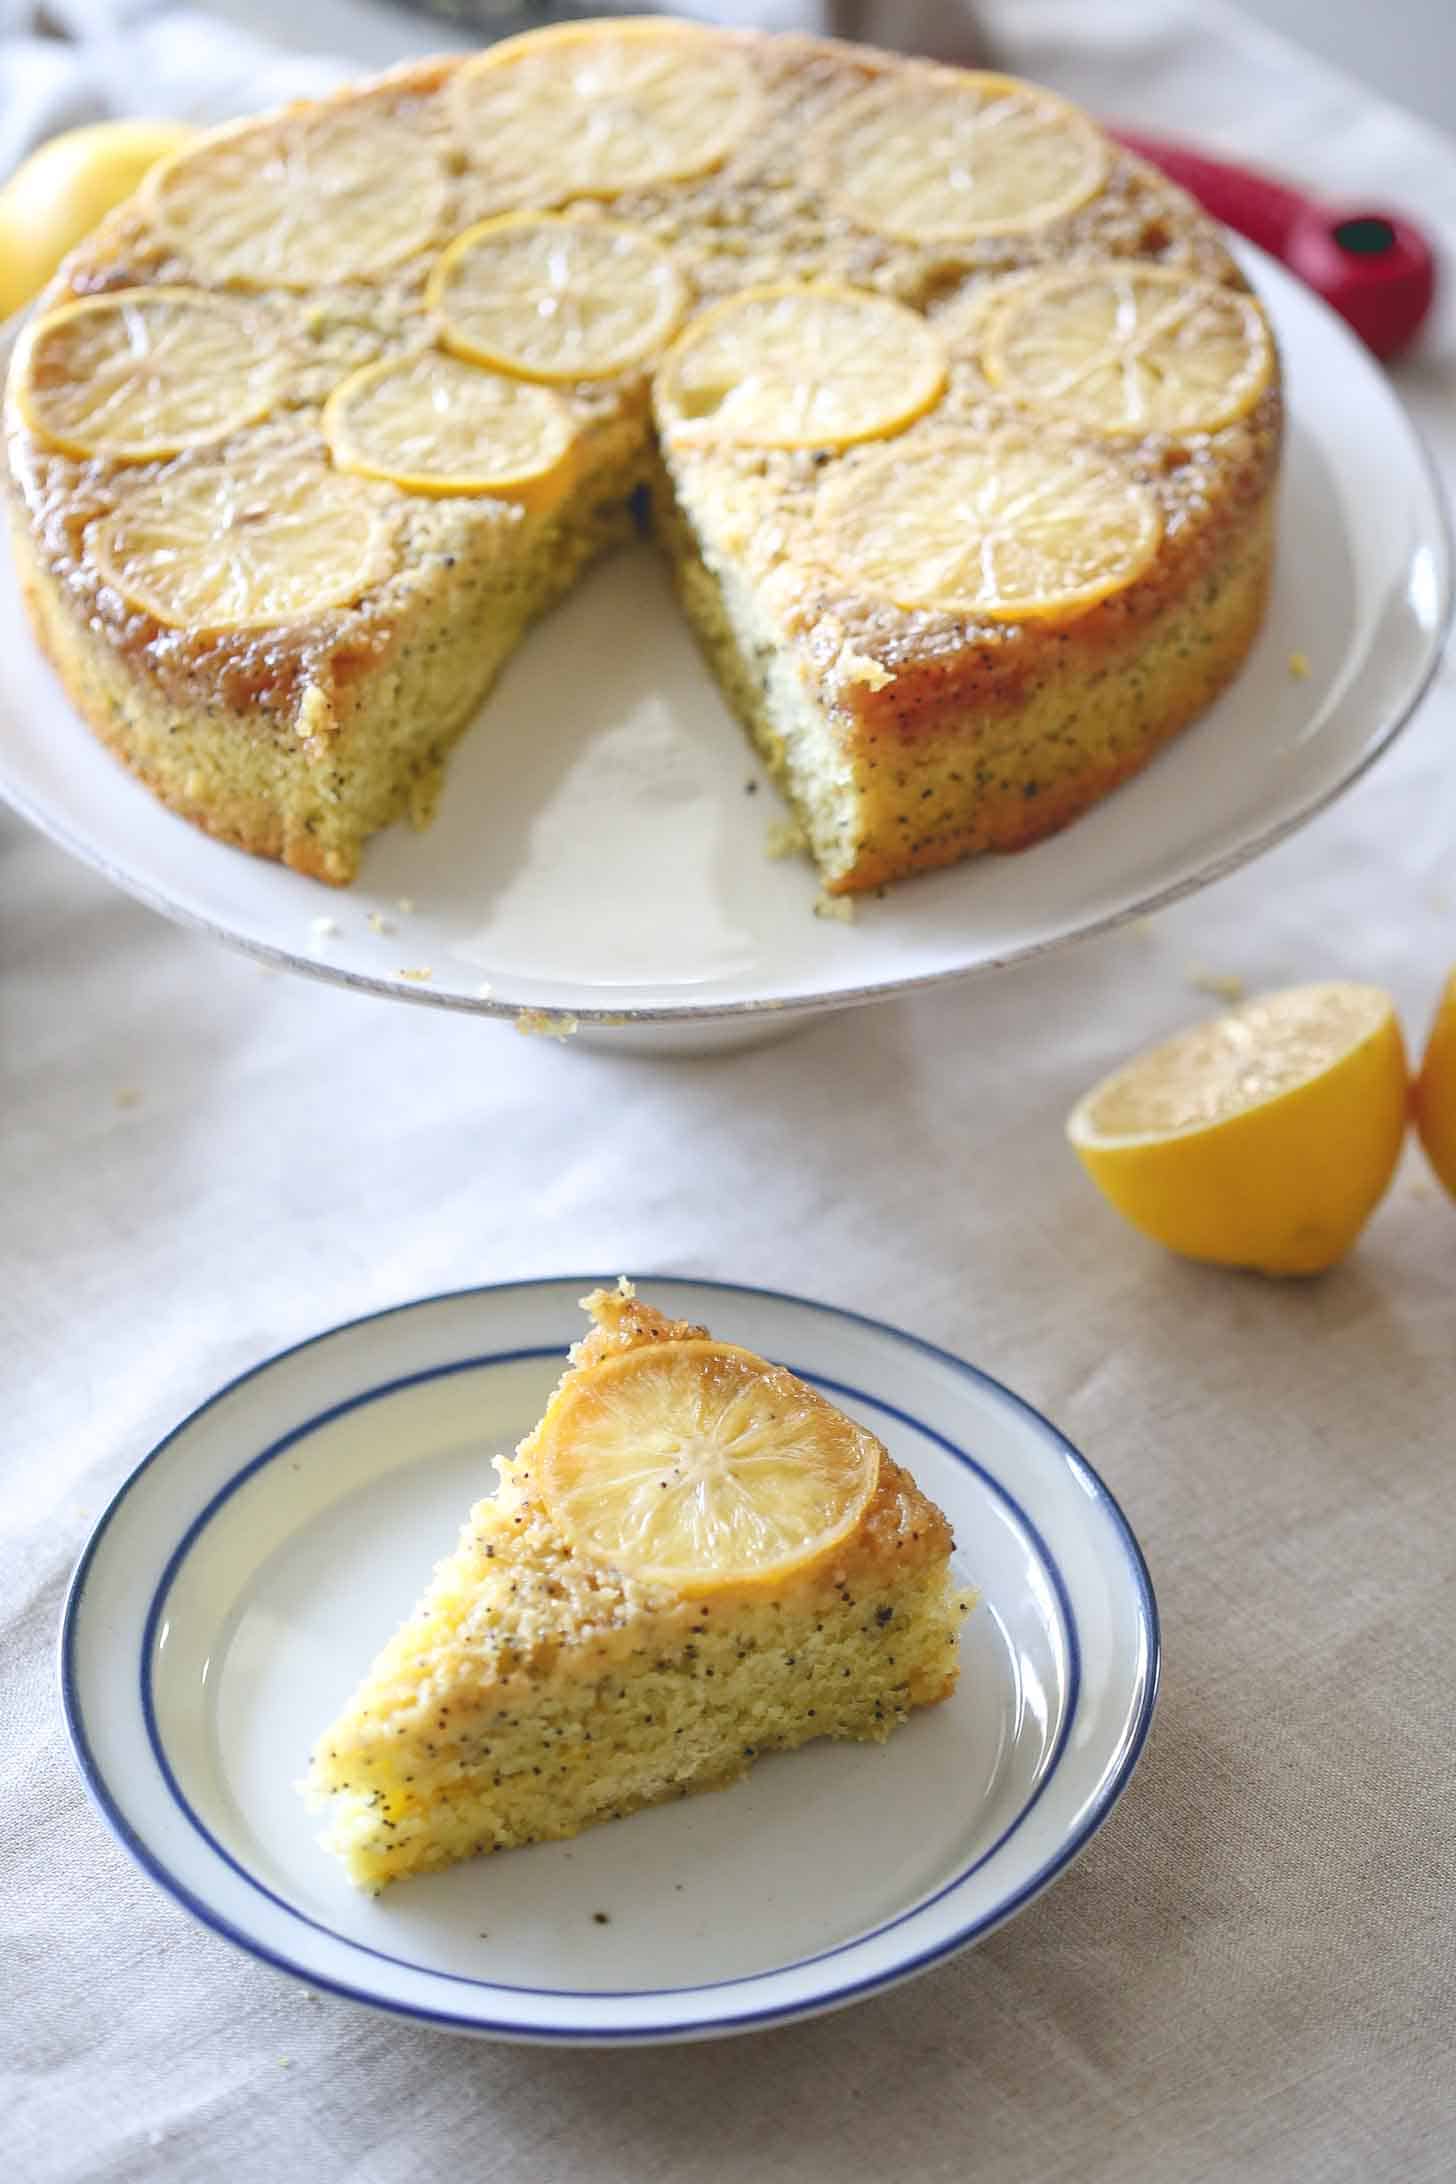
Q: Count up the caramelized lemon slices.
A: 11